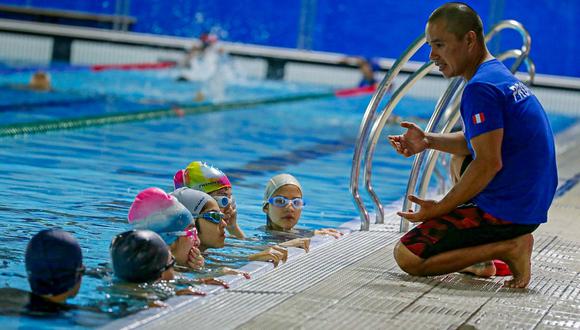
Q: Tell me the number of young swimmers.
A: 6